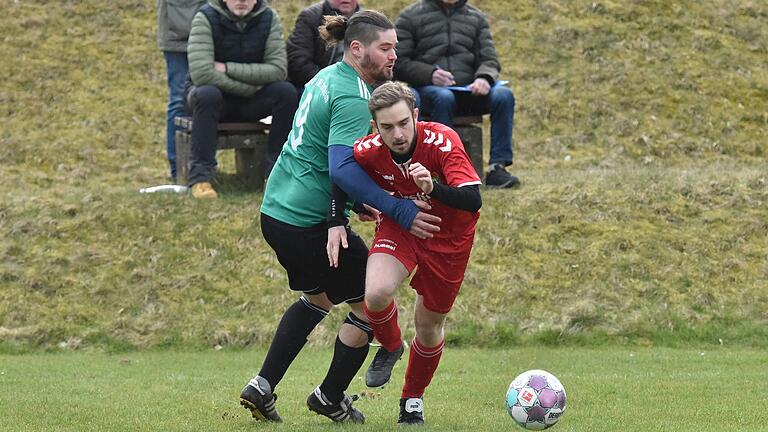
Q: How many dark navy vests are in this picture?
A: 1